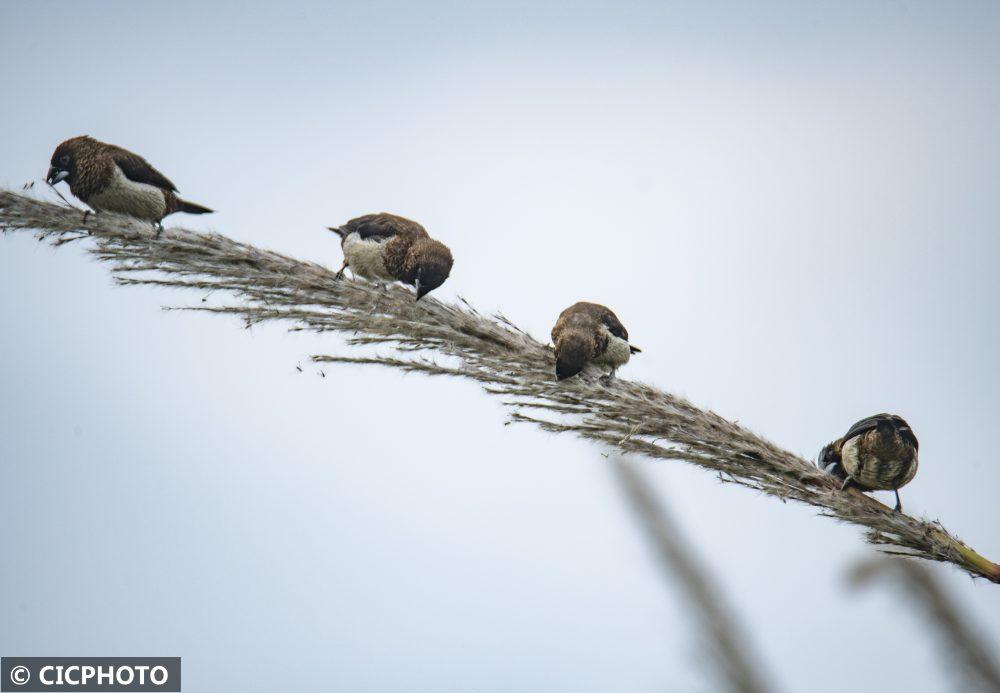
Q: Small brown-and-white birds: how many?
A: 4